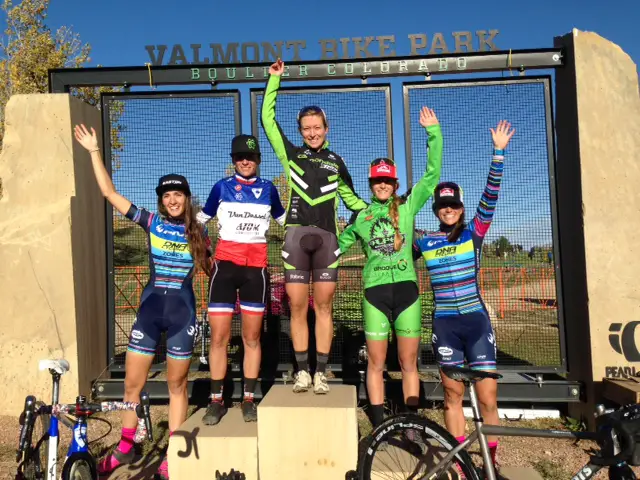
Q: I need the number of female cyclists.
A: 5